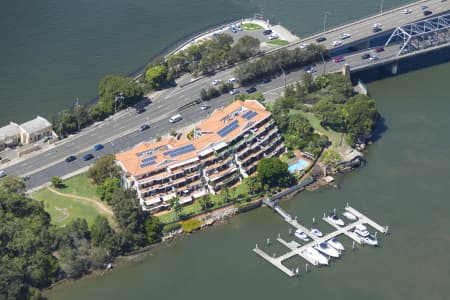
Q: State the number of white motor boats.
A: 8